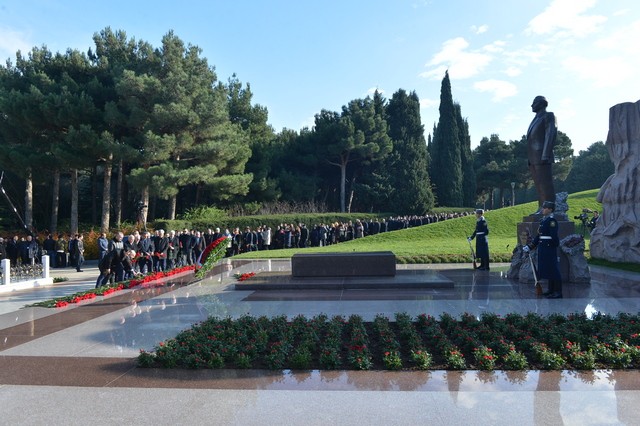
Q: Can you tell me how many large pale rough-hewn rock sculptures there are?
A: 1